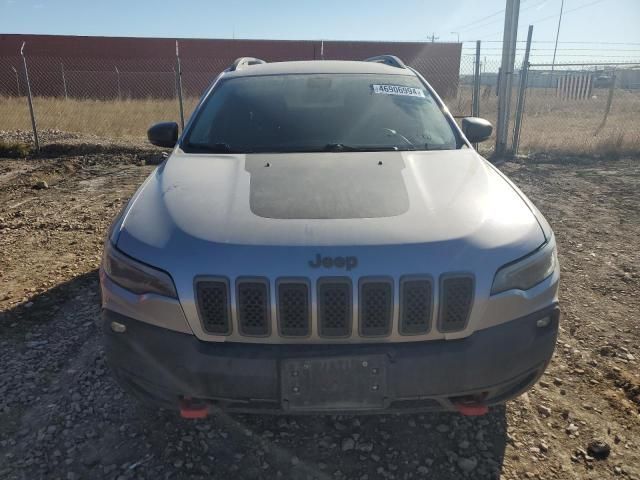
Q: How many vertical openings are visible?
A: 7